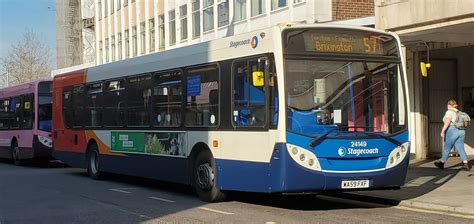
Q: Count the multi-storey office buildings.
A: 1